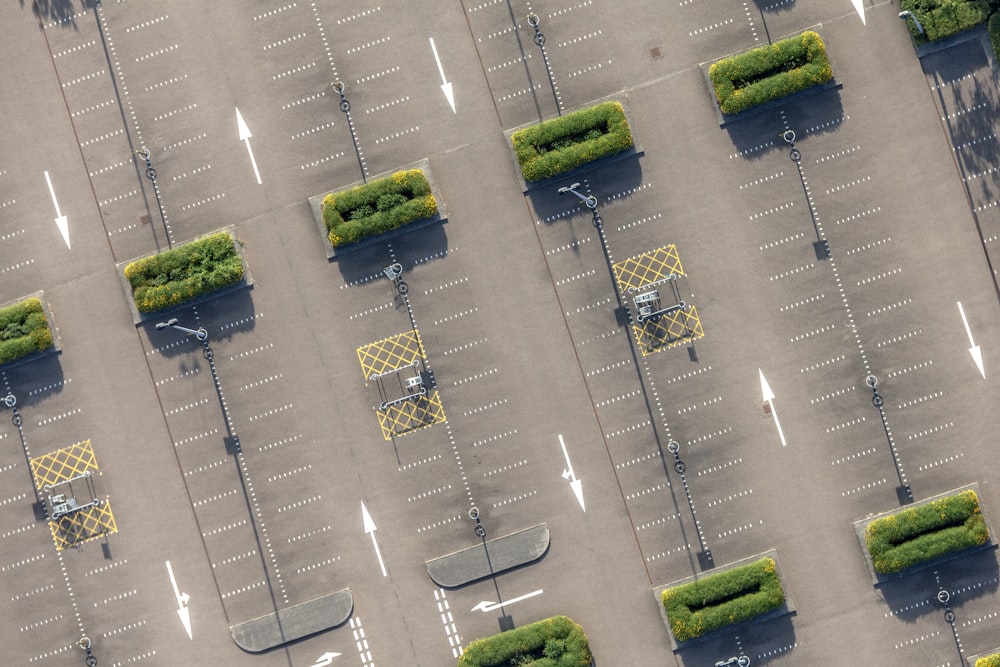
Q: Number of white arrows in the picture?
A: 11